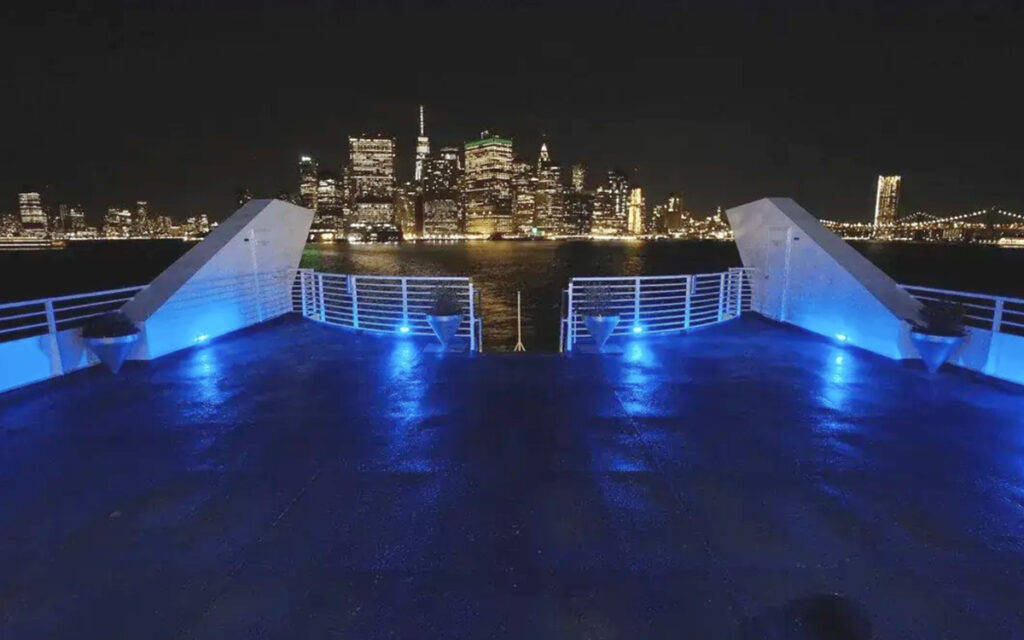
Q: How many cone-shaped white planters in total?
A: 4